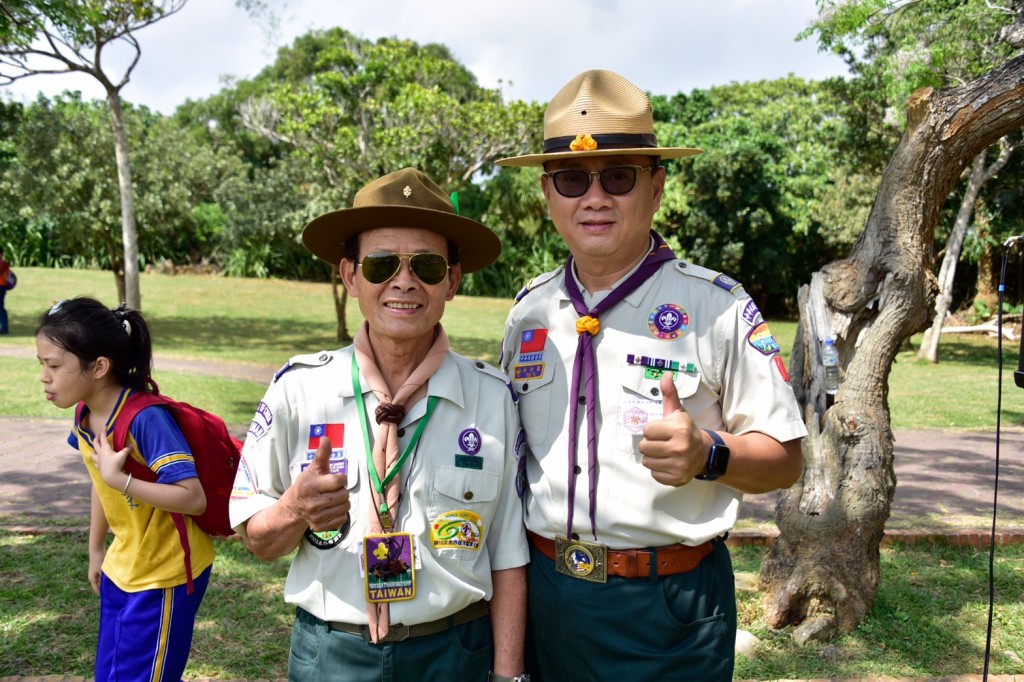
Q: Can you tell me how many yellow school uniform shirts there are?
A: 1